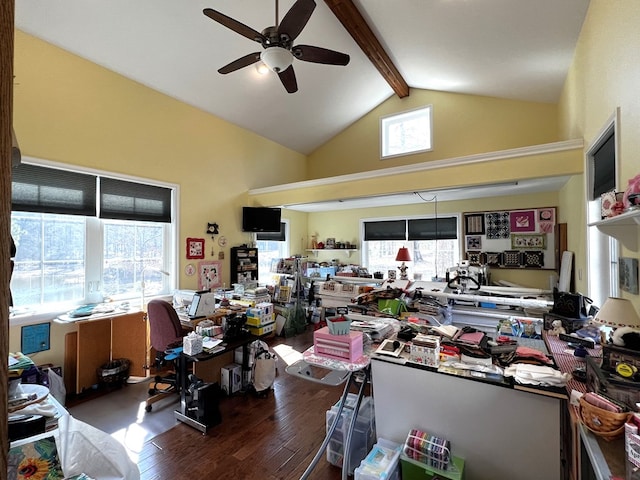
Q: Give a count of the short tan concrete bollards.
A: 0